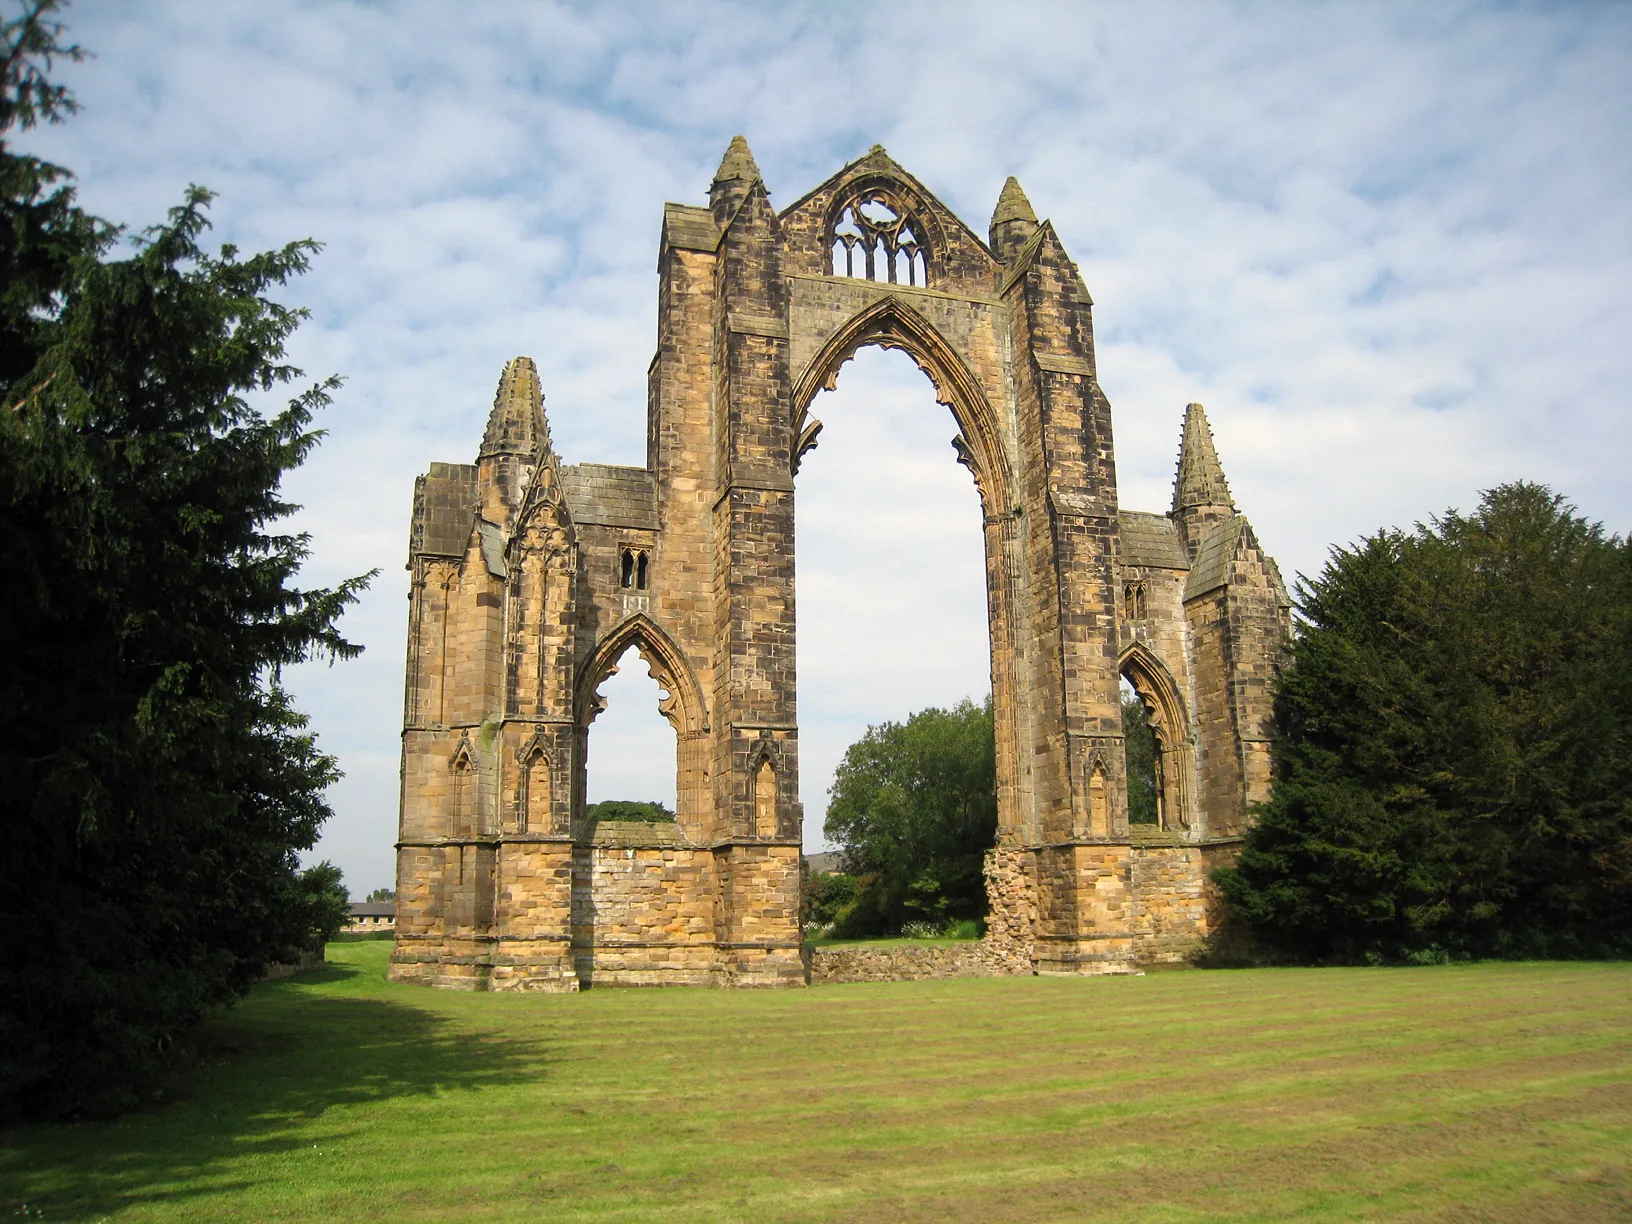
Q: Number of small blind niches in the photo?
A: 4